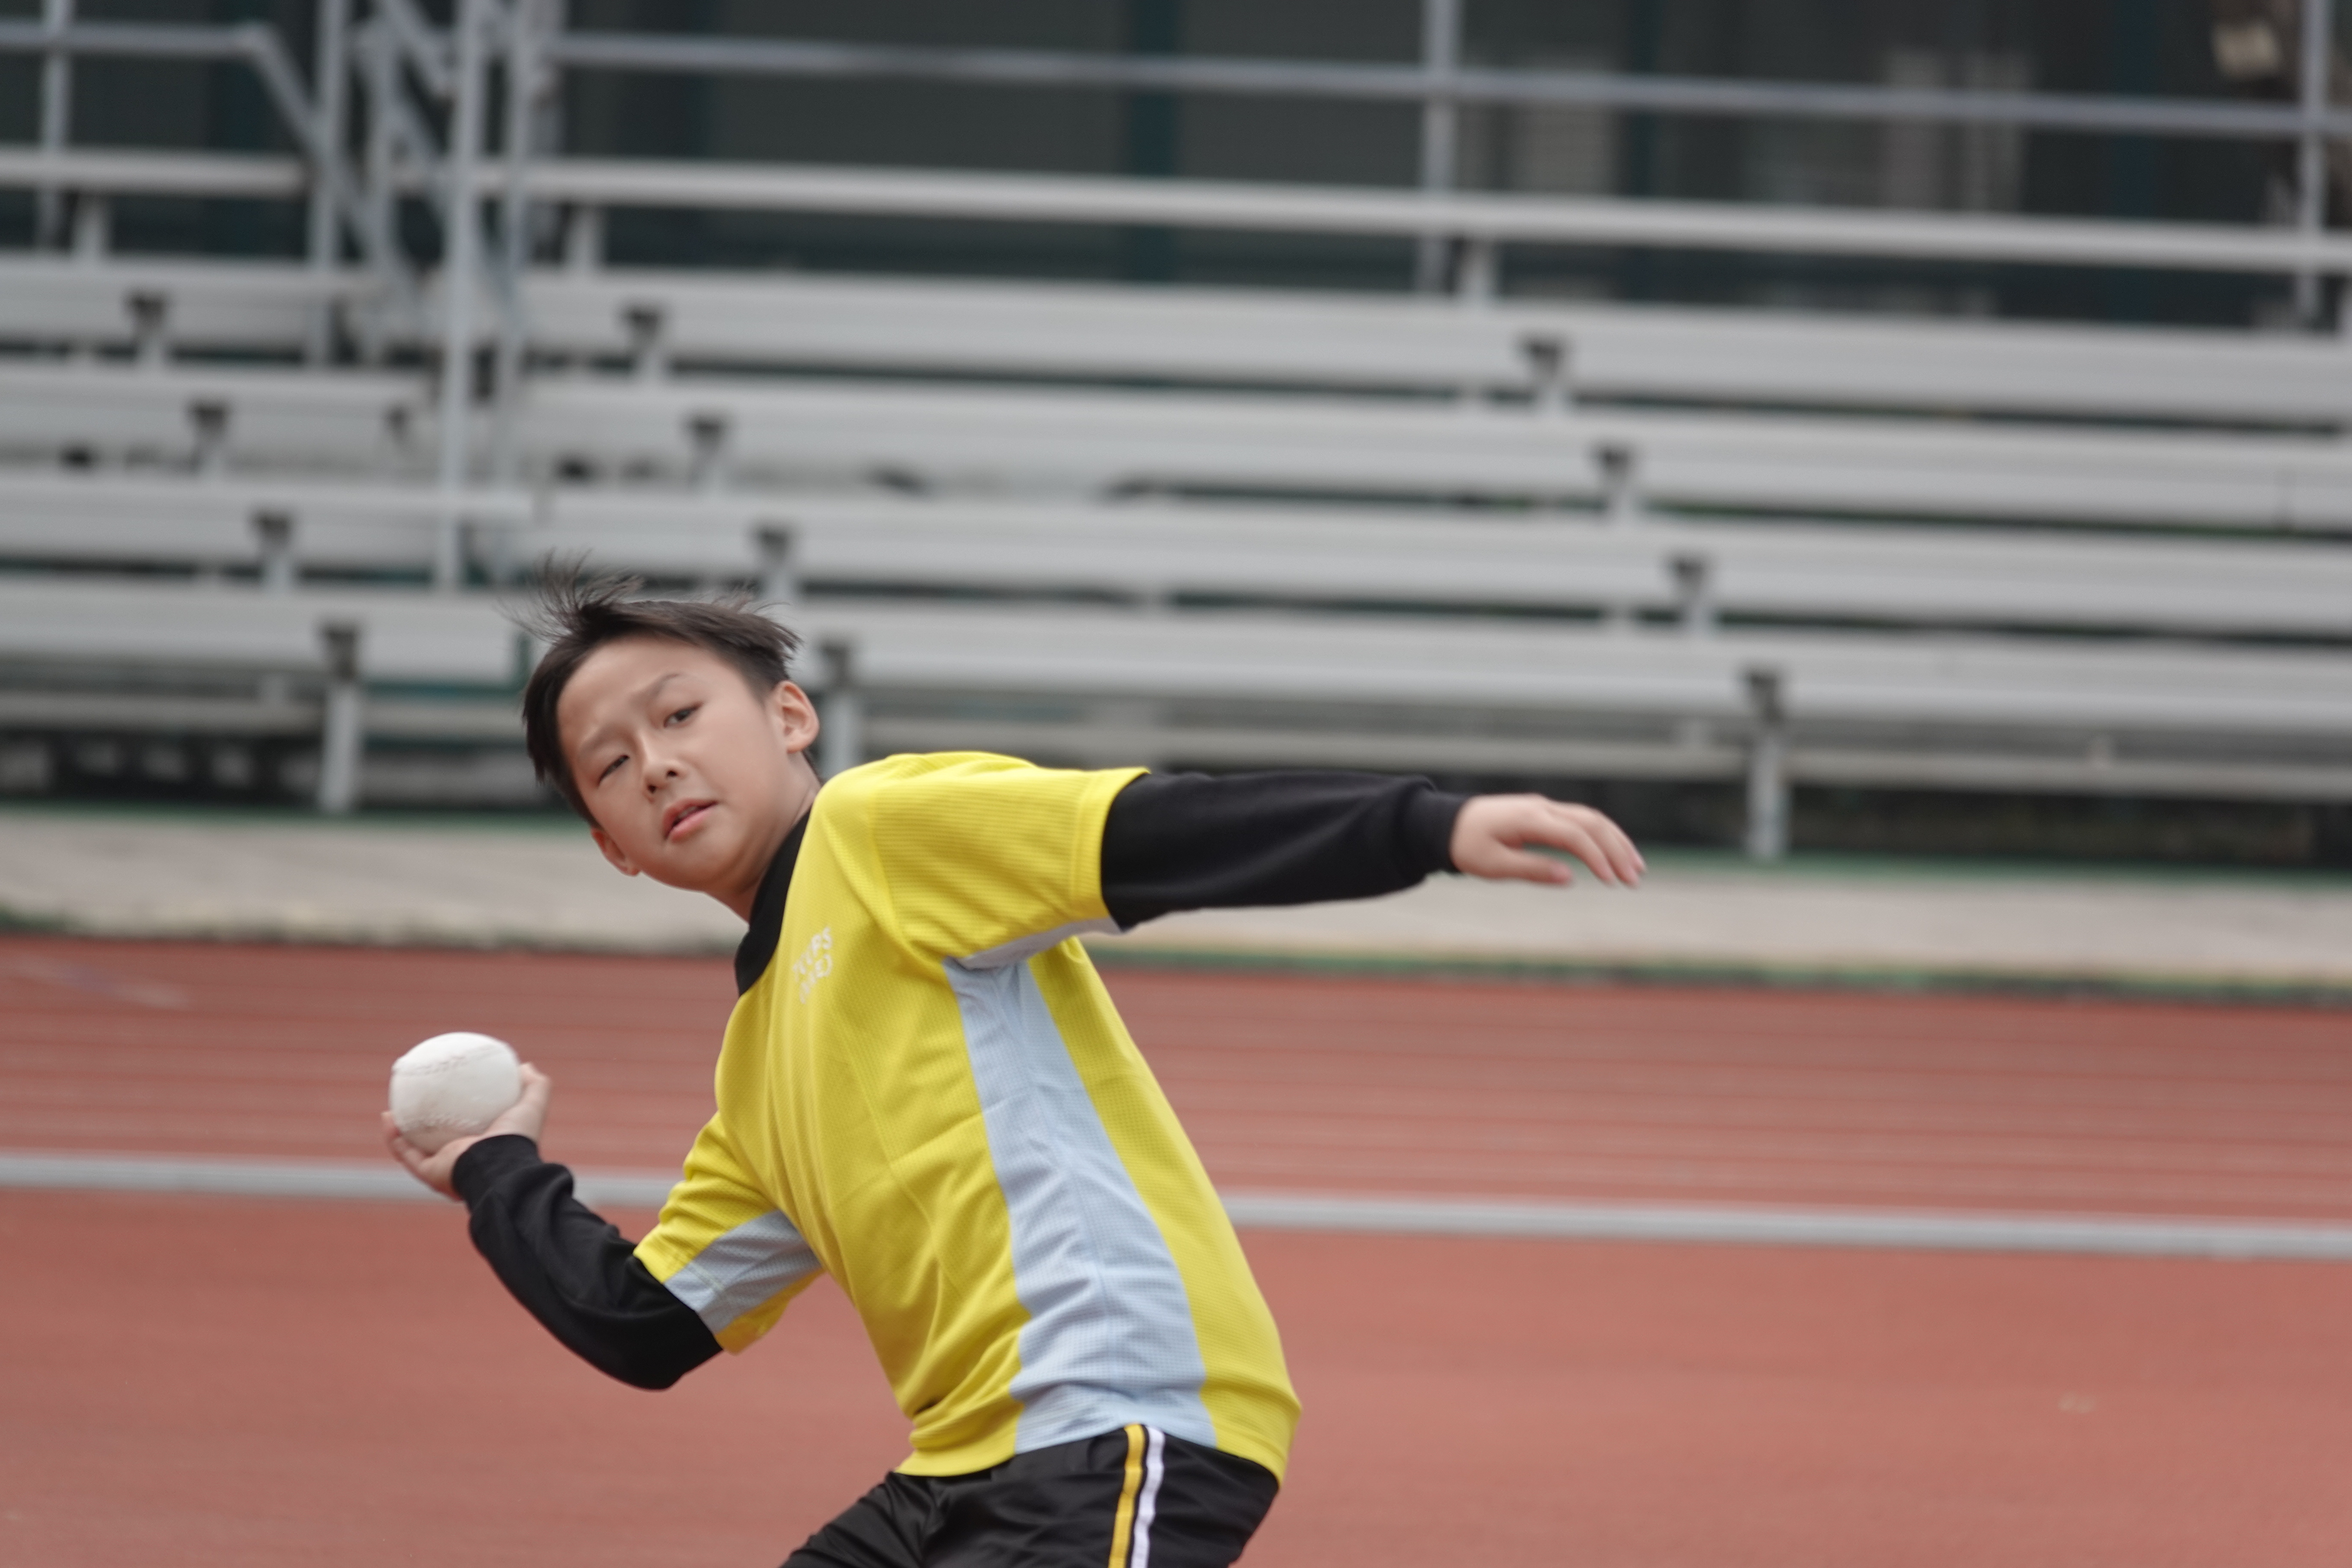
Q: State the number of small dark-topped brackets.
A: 12